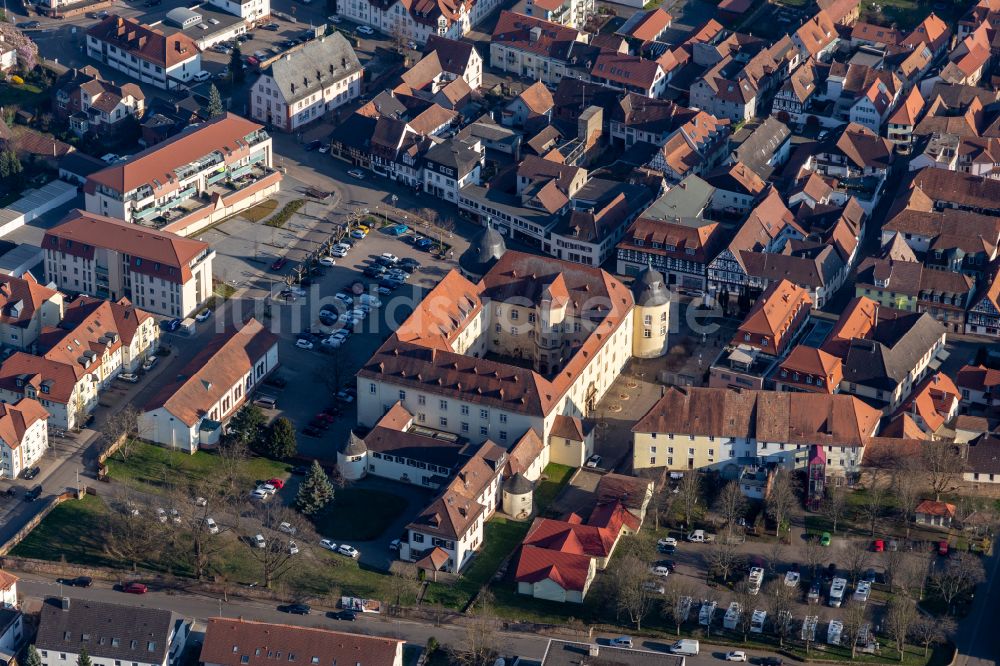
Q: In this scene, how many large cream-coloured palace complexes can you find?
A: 1